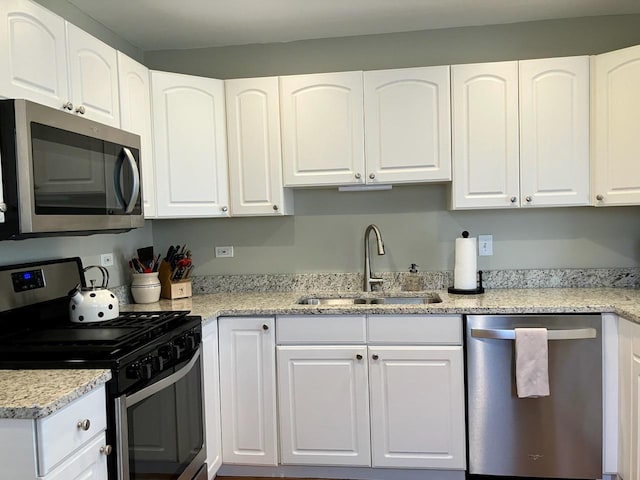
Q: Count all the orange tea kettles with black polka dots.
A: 0